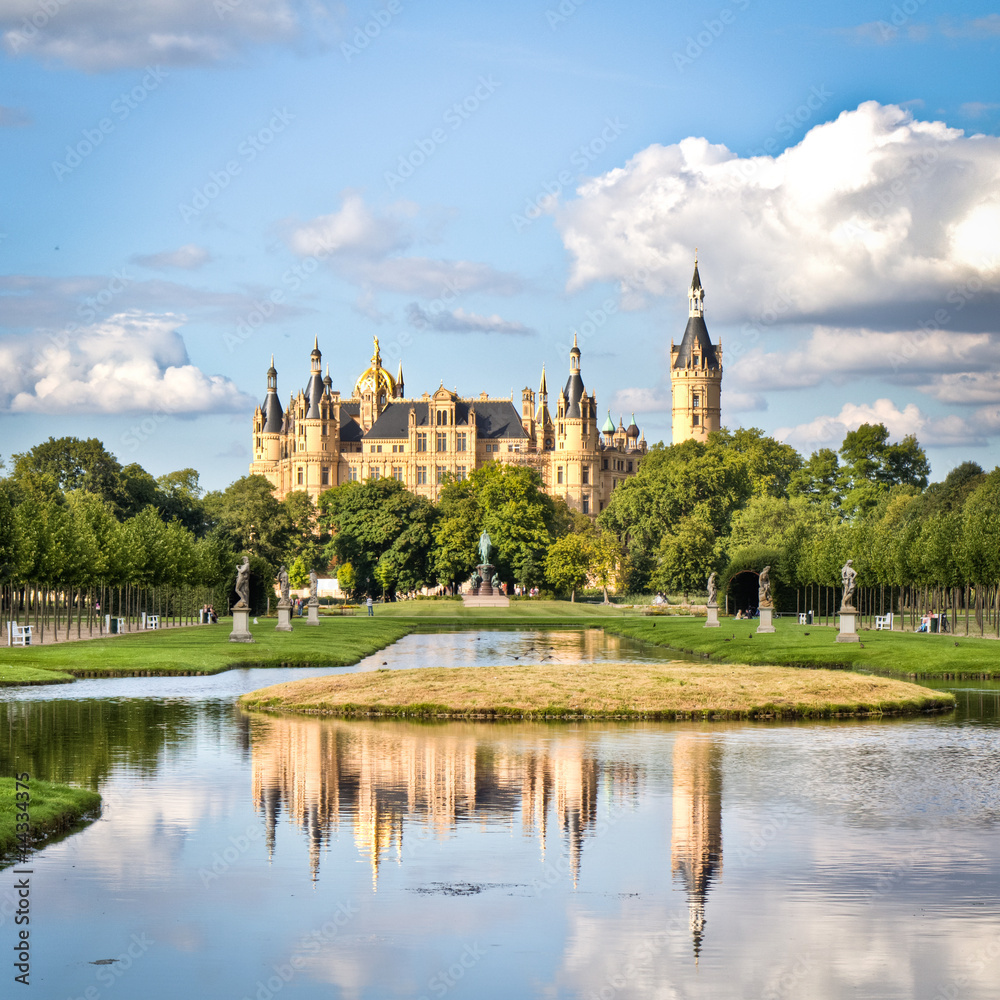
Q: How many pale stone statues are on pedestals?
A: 6